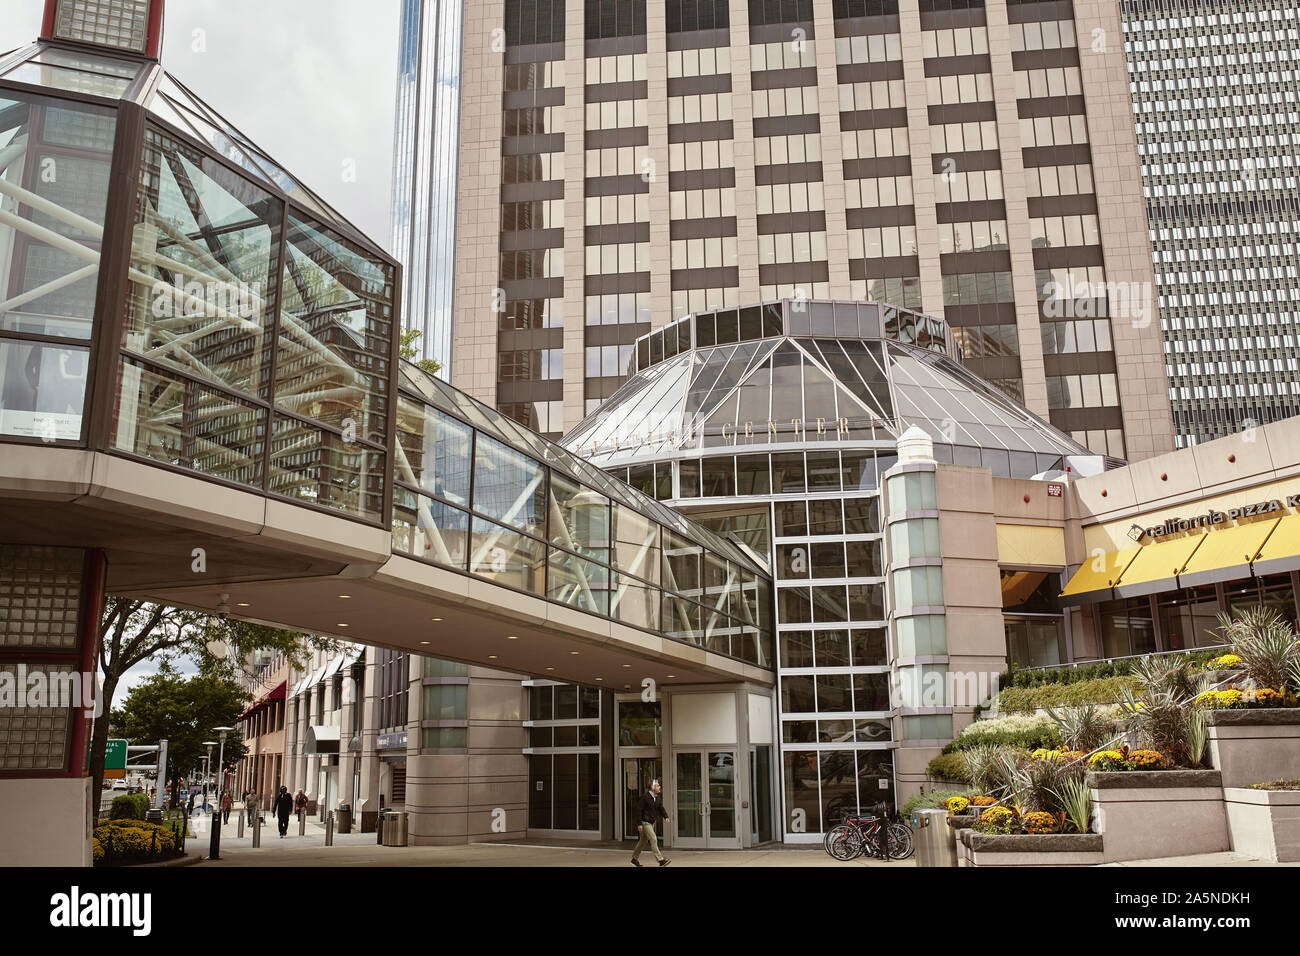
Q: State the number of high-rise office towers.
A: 3